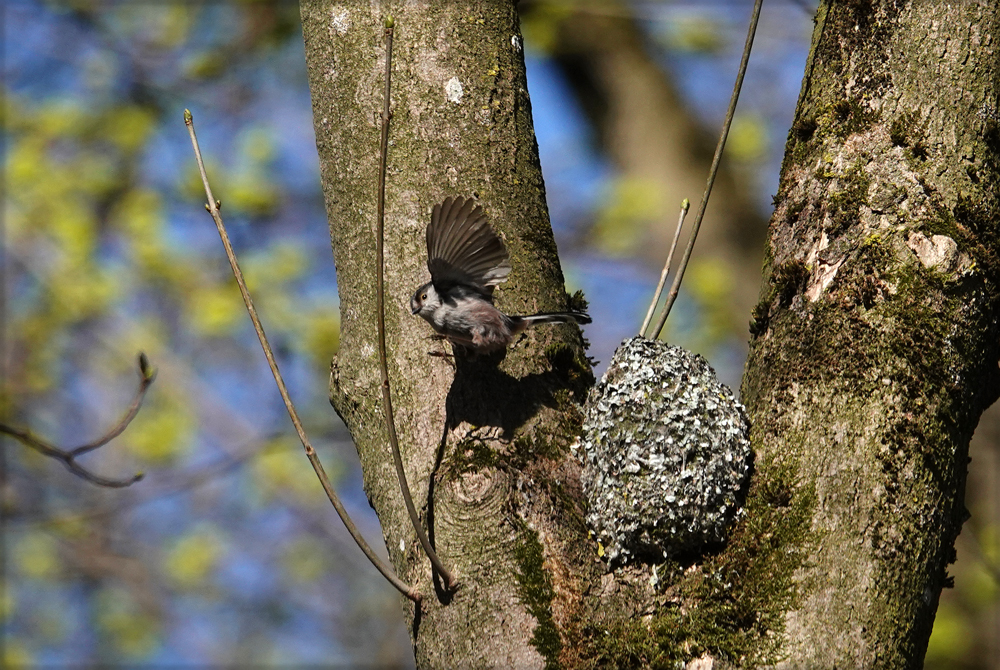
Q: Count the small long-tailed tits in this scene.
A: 1